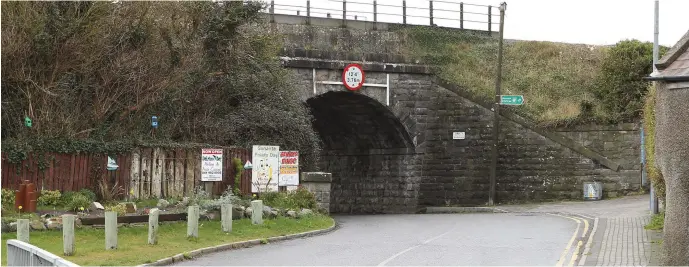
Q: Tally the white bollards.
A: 7